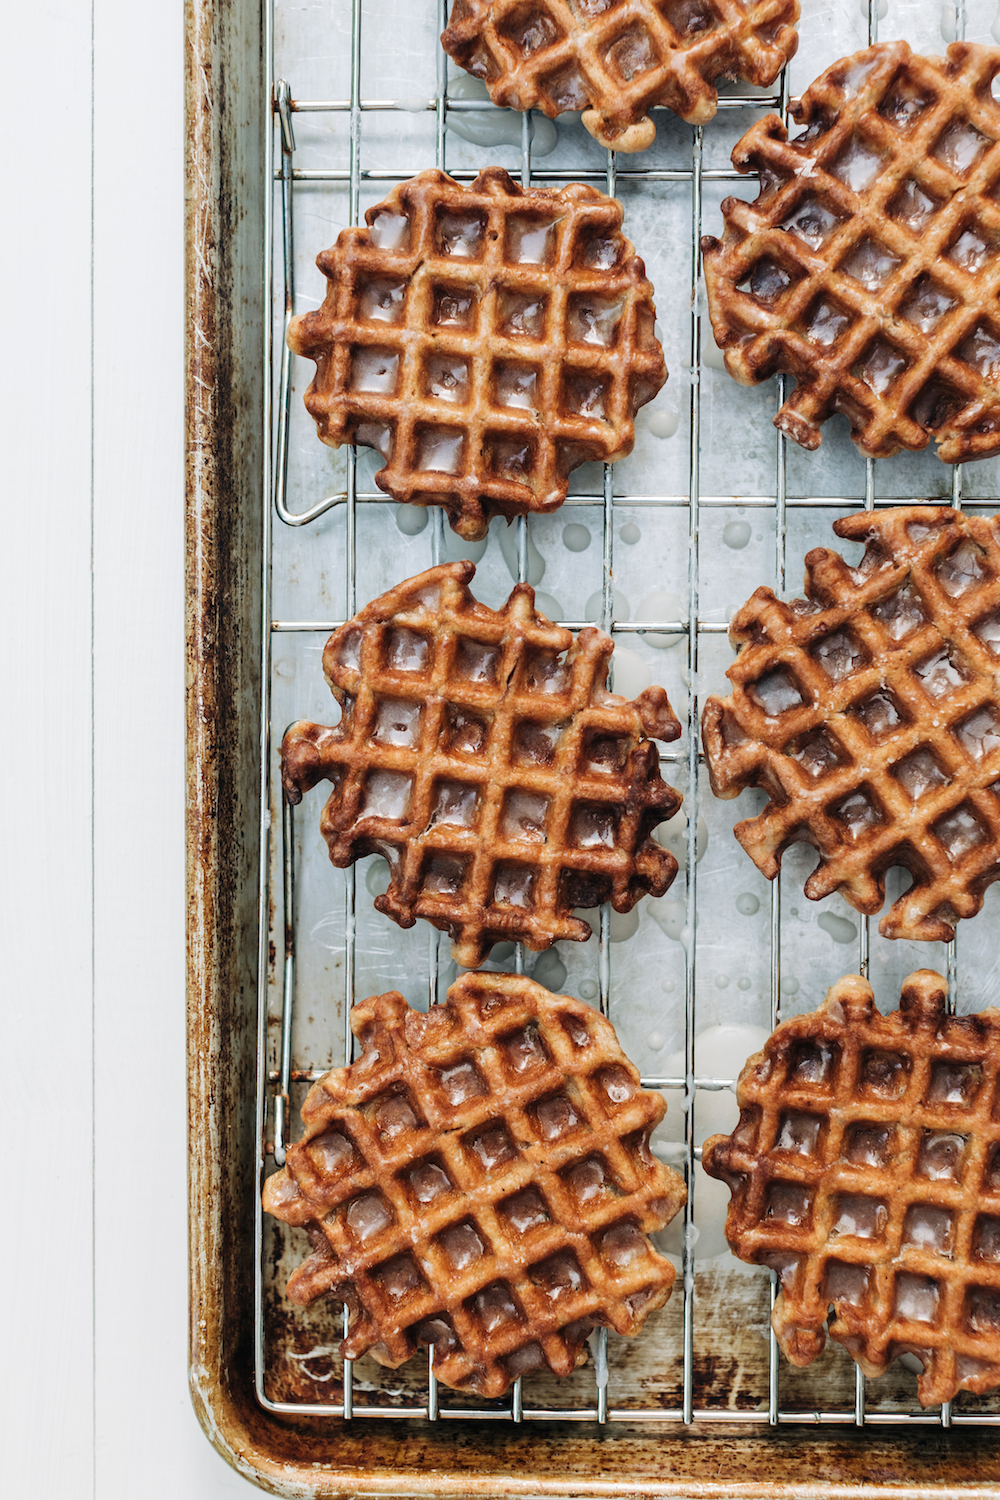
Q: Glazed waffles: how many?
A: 7